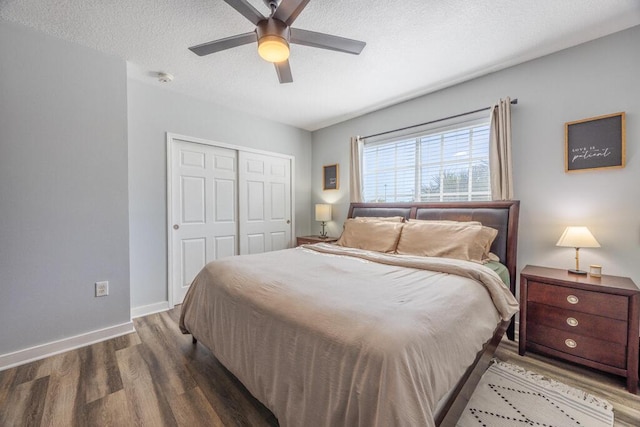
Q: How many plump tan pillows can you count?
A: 4